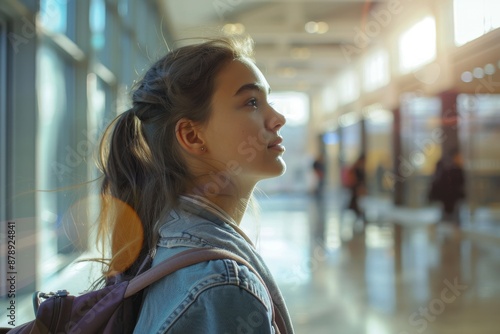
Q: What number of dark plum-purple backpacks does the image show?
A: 1